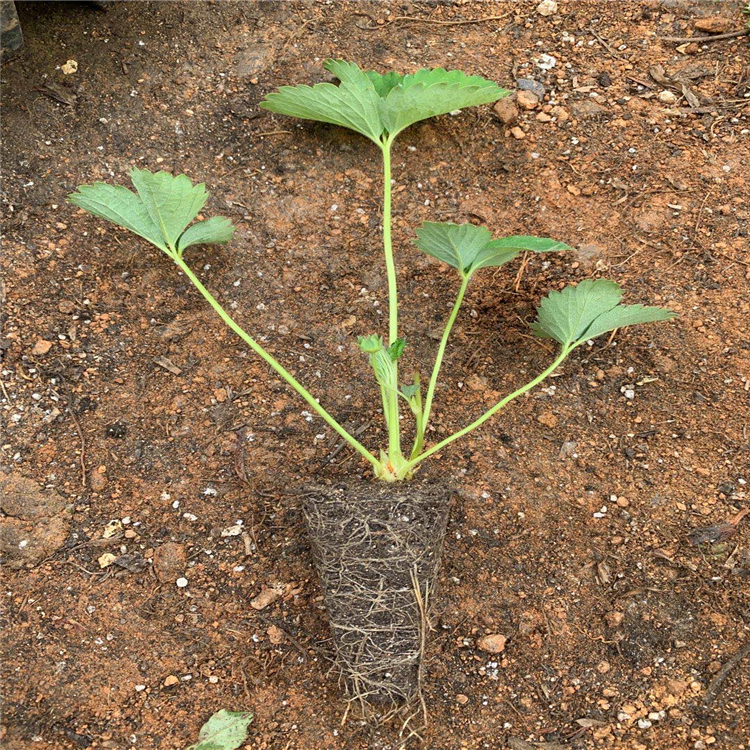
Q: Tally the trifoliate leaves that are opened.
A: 4